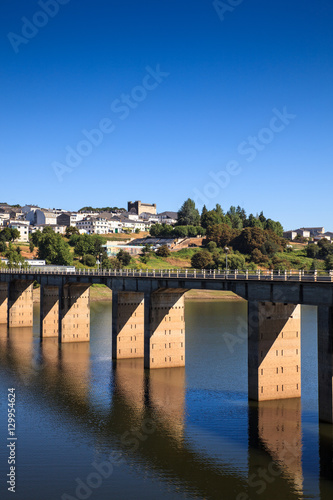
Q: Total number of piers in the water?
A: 8